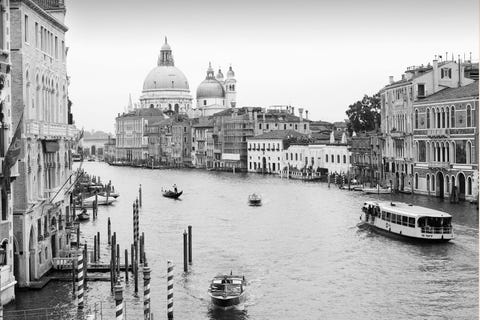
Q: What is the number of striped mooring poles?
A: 6